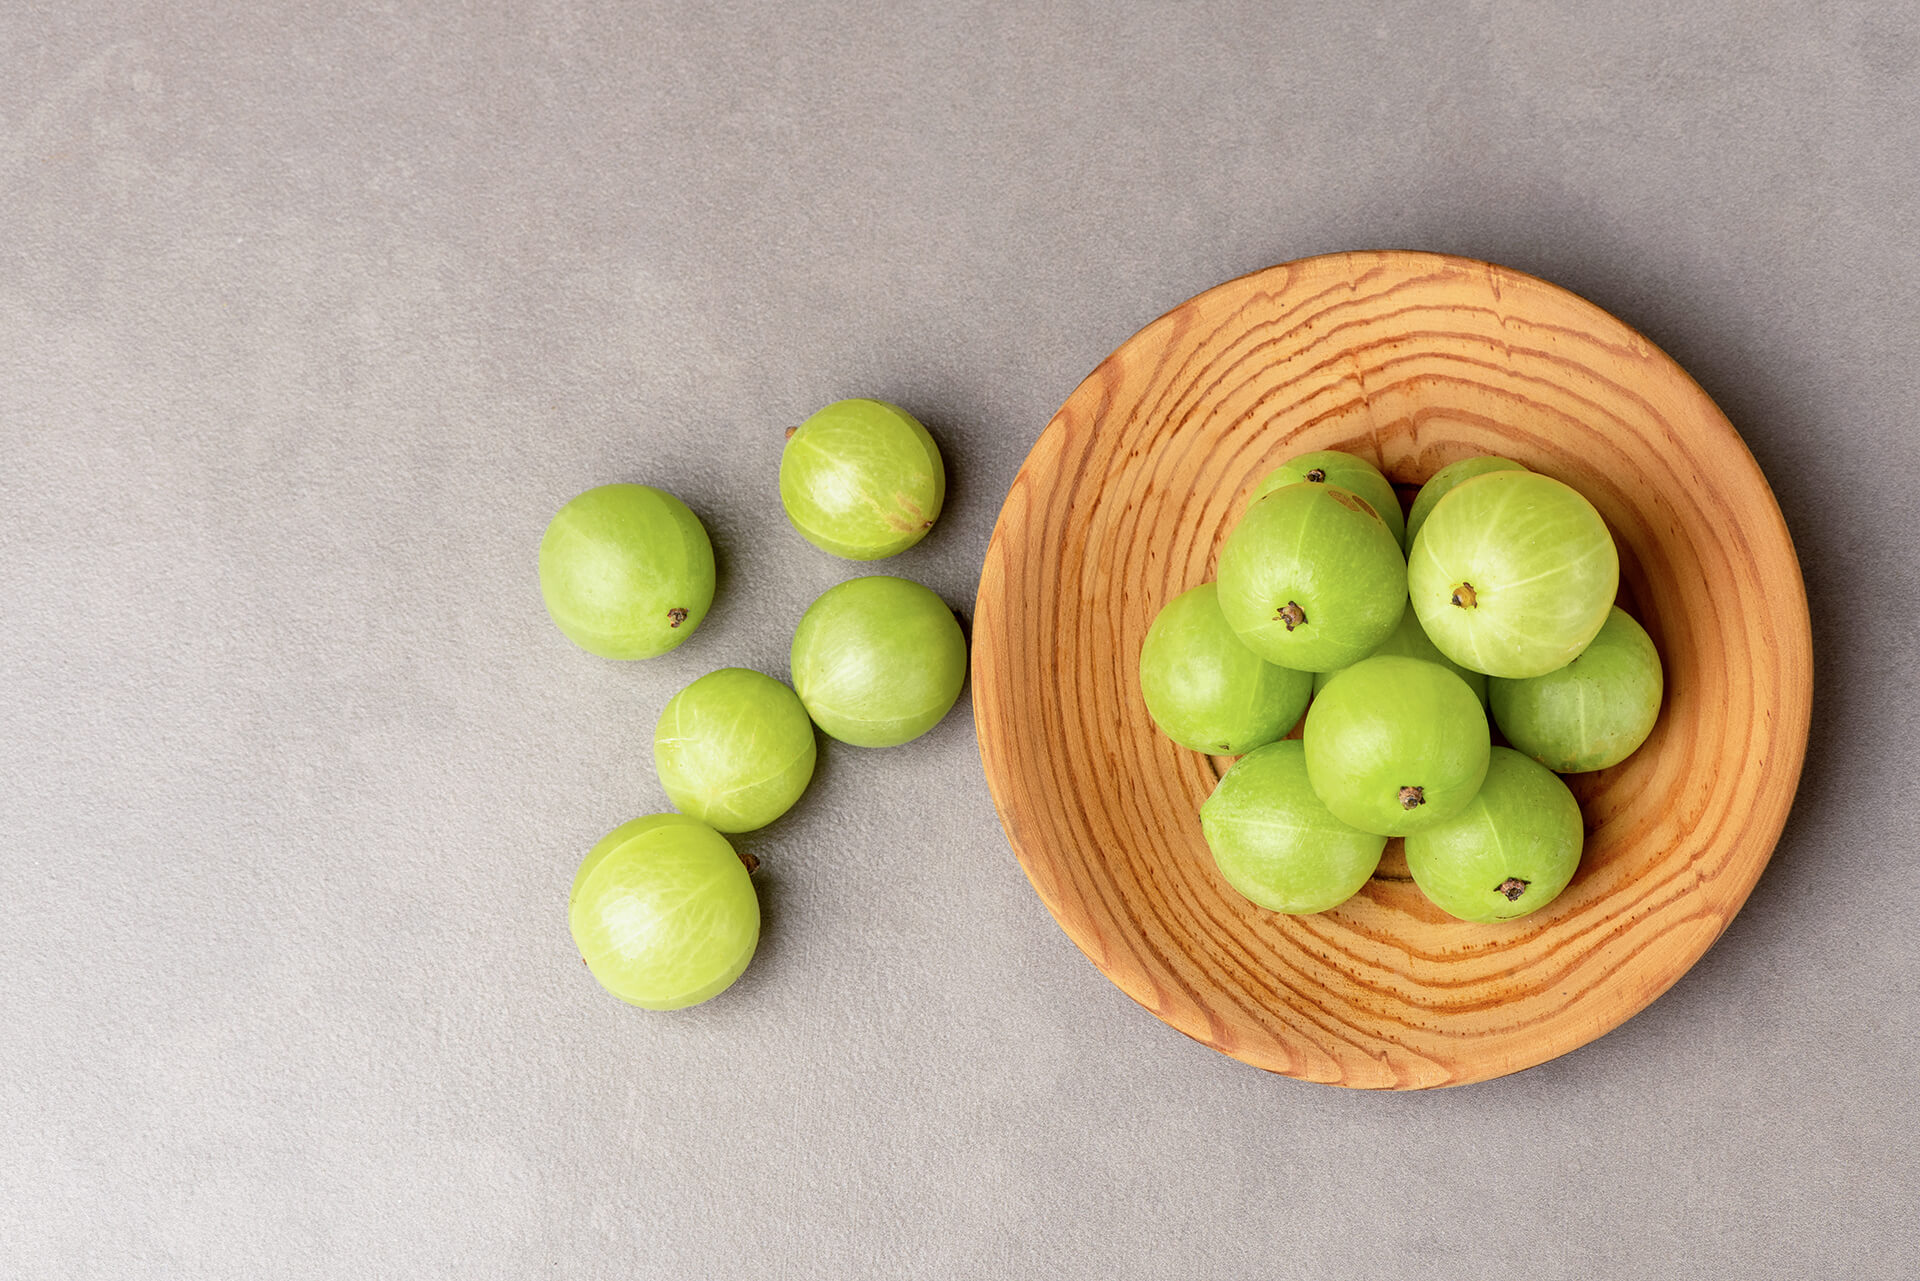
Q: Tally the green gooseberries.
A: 15